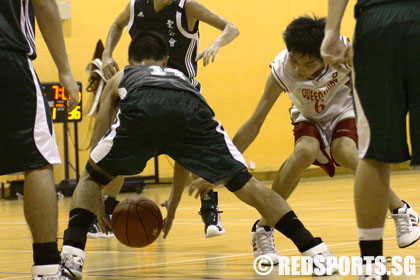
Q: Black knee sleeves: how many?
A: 2